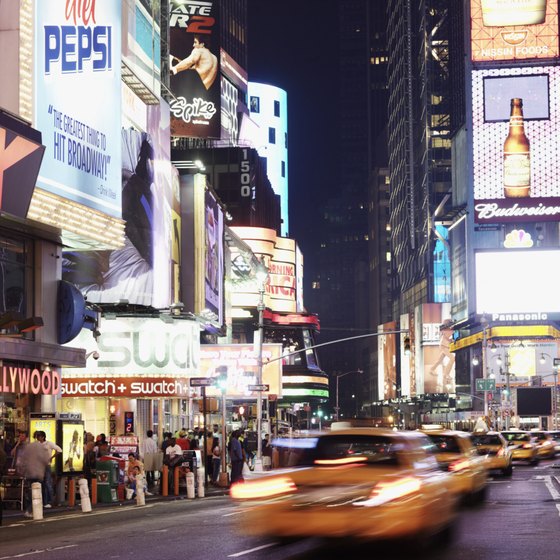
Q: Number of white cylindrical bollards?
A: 5